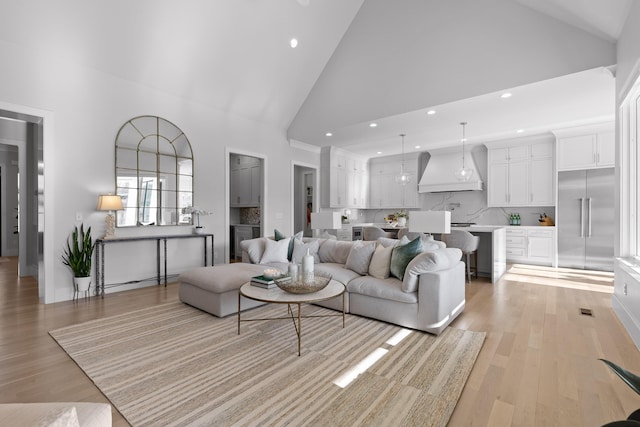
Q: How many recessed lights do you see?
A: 9